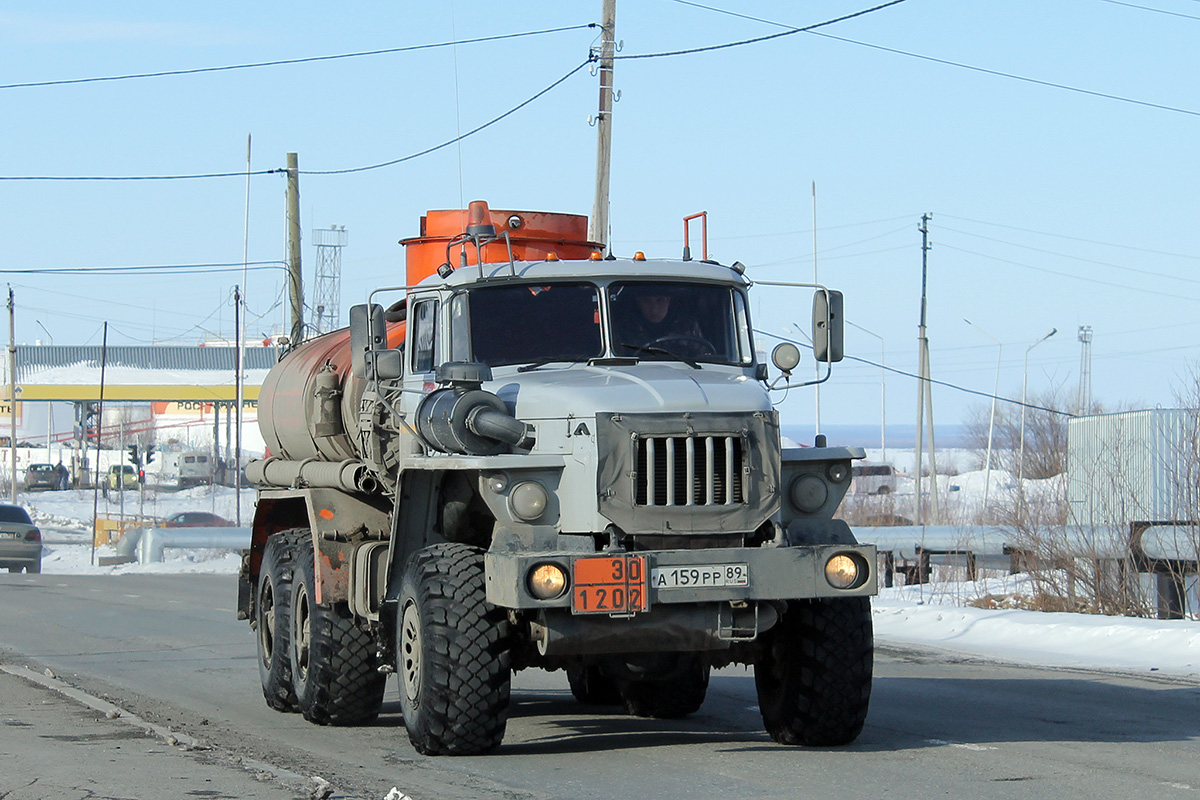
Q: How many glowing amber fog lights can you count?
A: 2